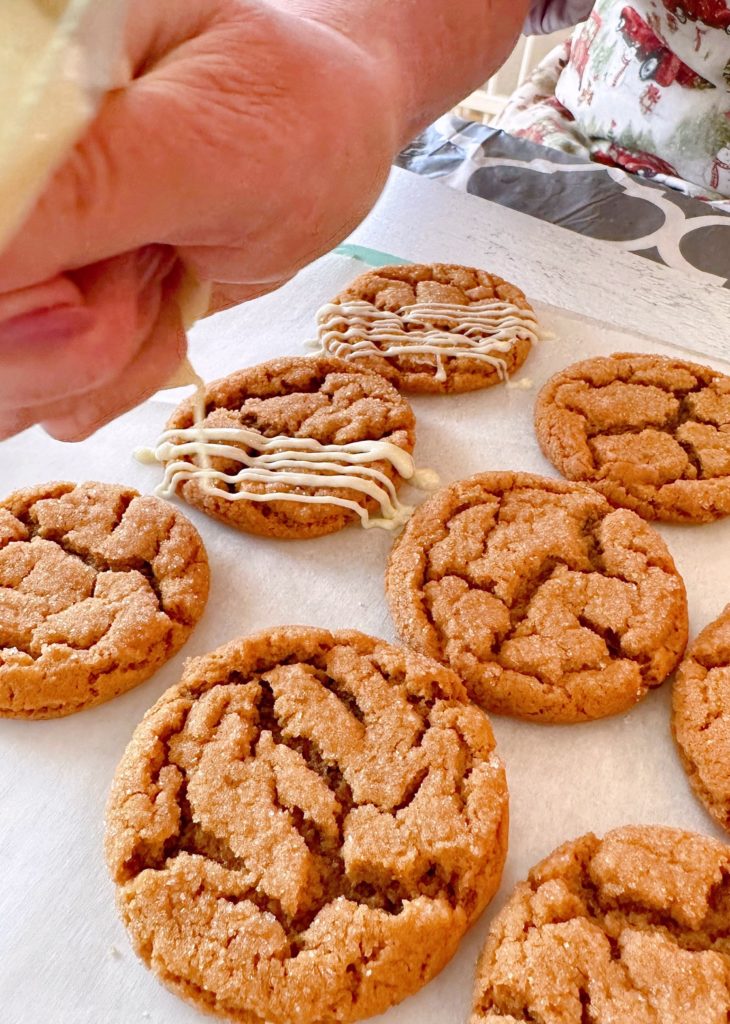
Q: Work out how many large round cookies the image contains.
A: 8